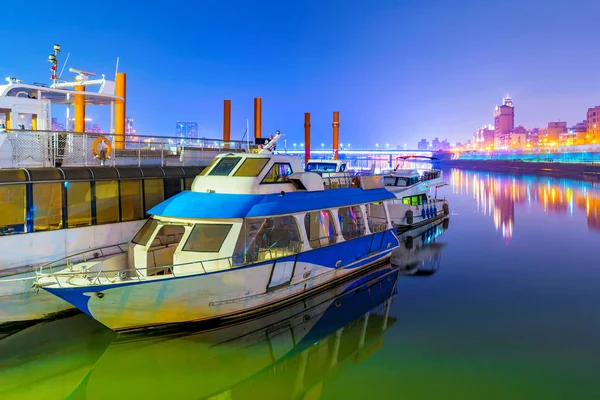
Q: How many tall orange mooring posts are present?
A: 6